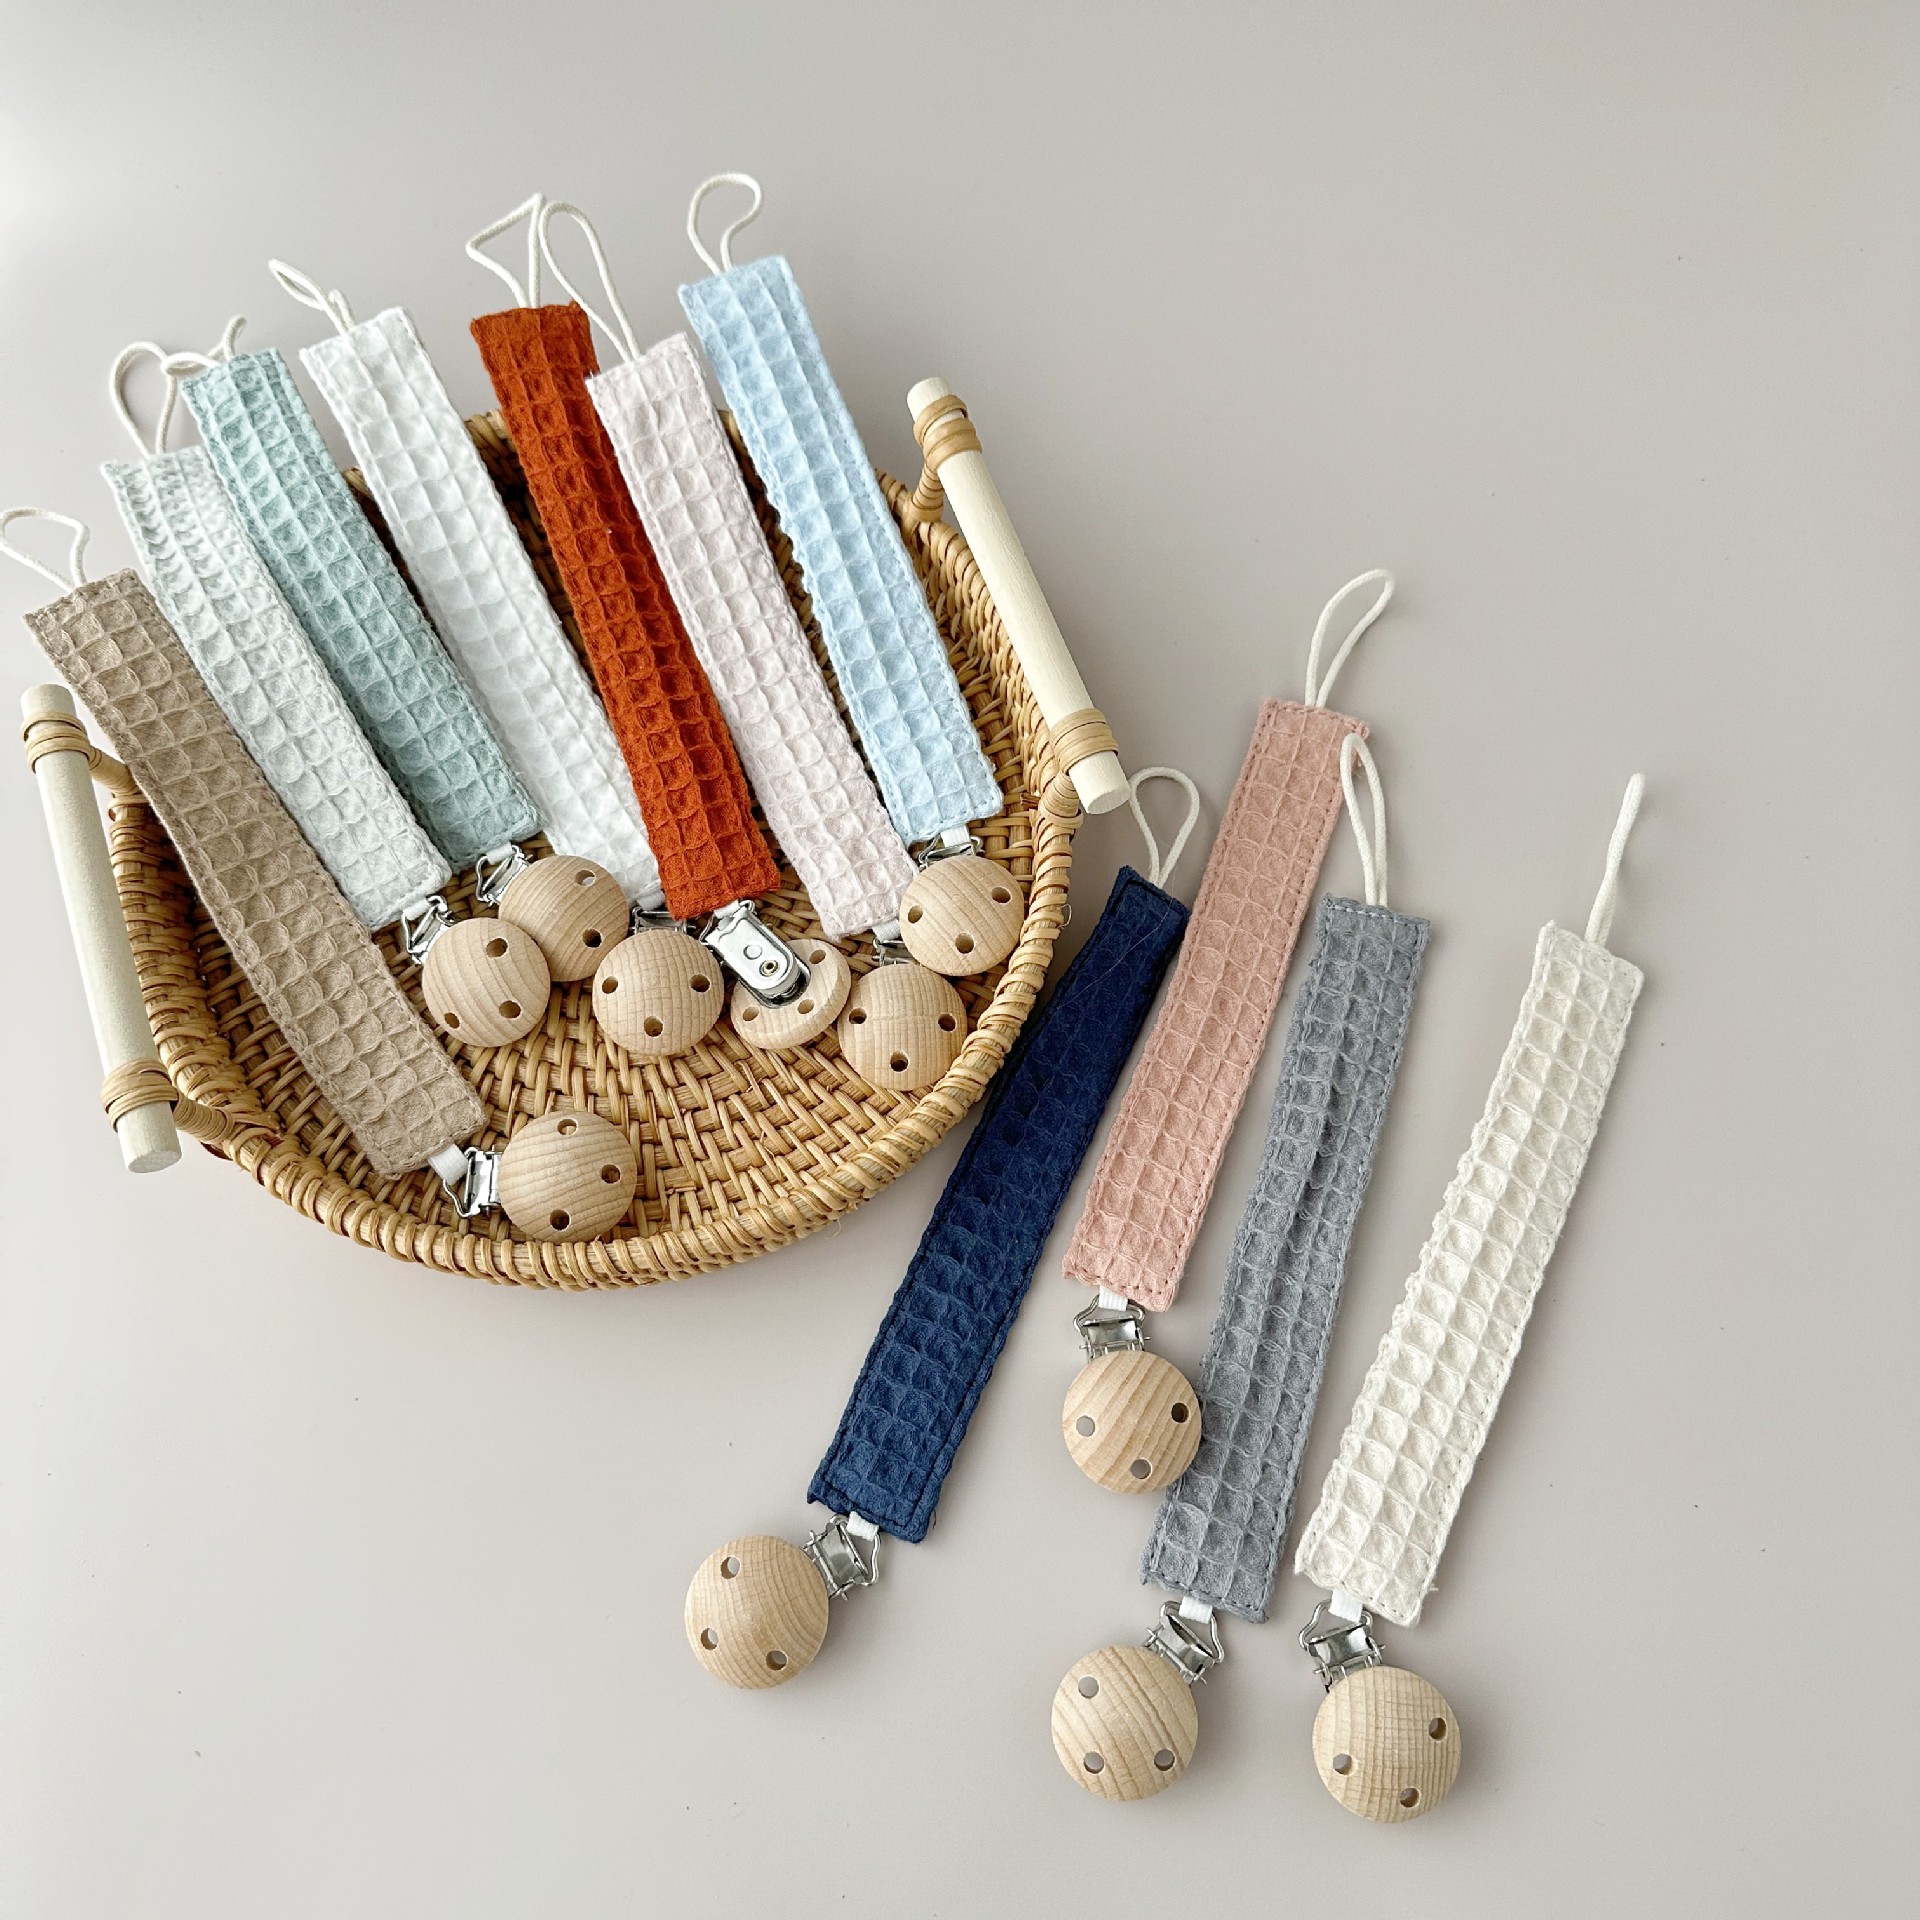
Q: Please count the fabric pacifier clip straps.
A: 11